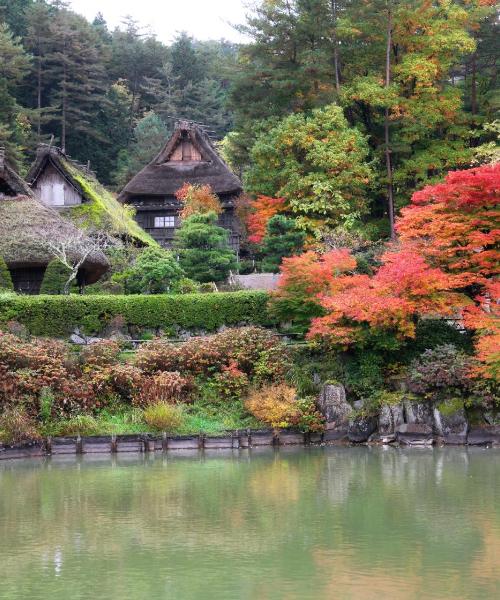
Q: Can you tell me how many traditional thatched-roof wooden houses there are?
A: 3